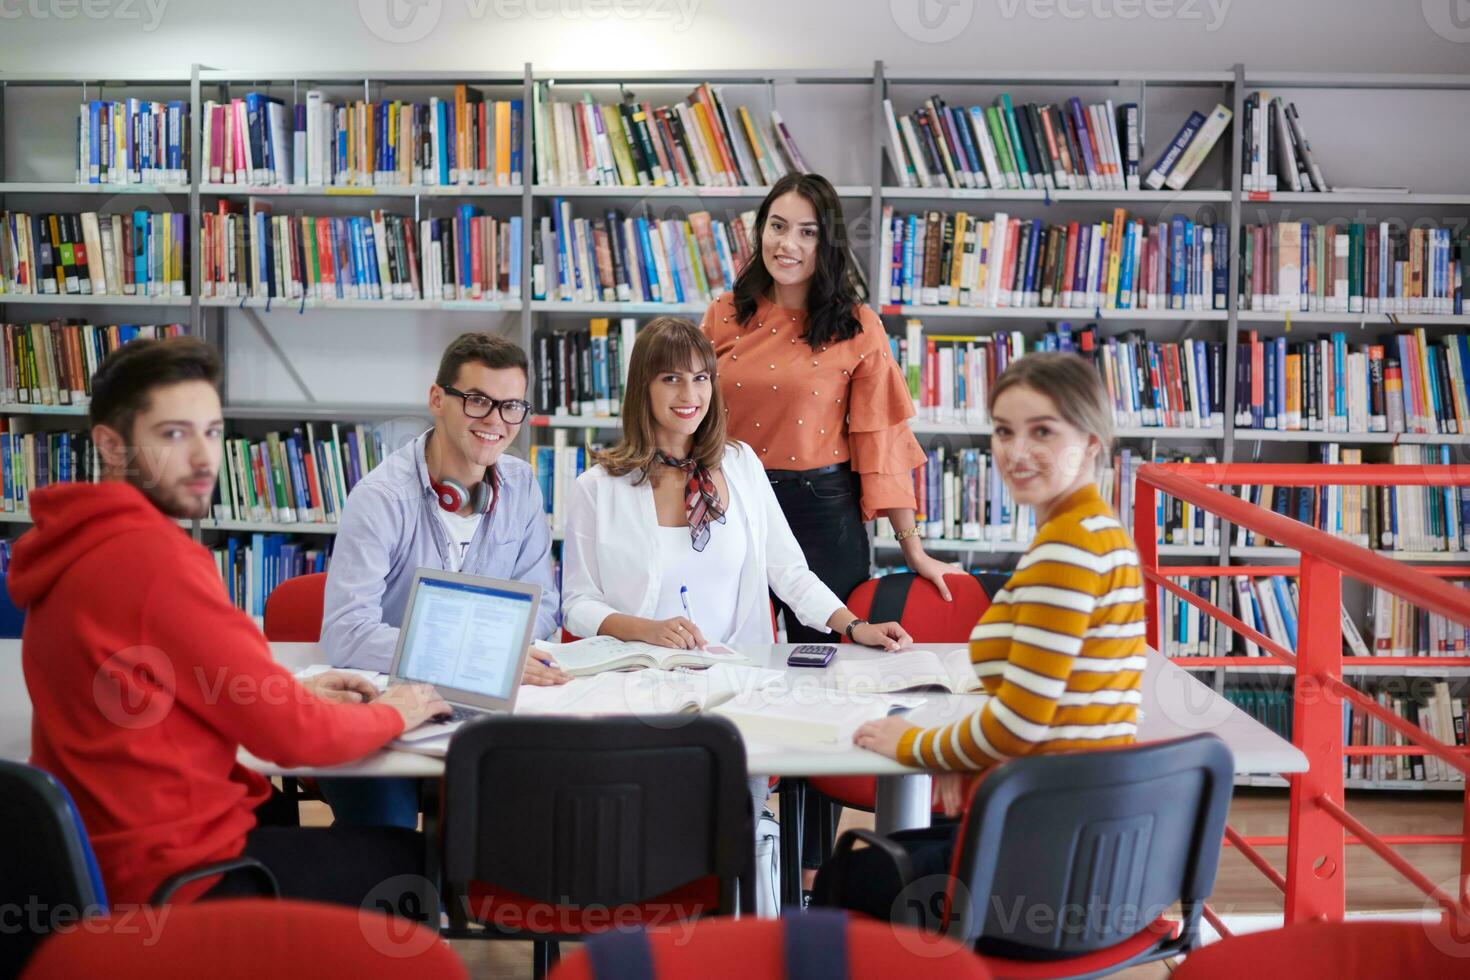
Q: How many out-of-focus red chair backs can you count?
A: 3